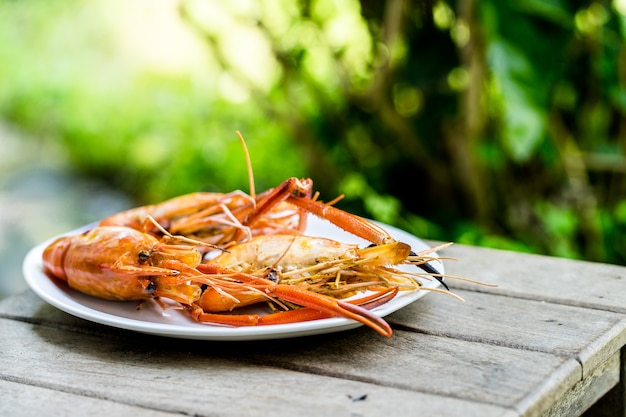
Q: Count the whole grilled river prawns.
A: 3